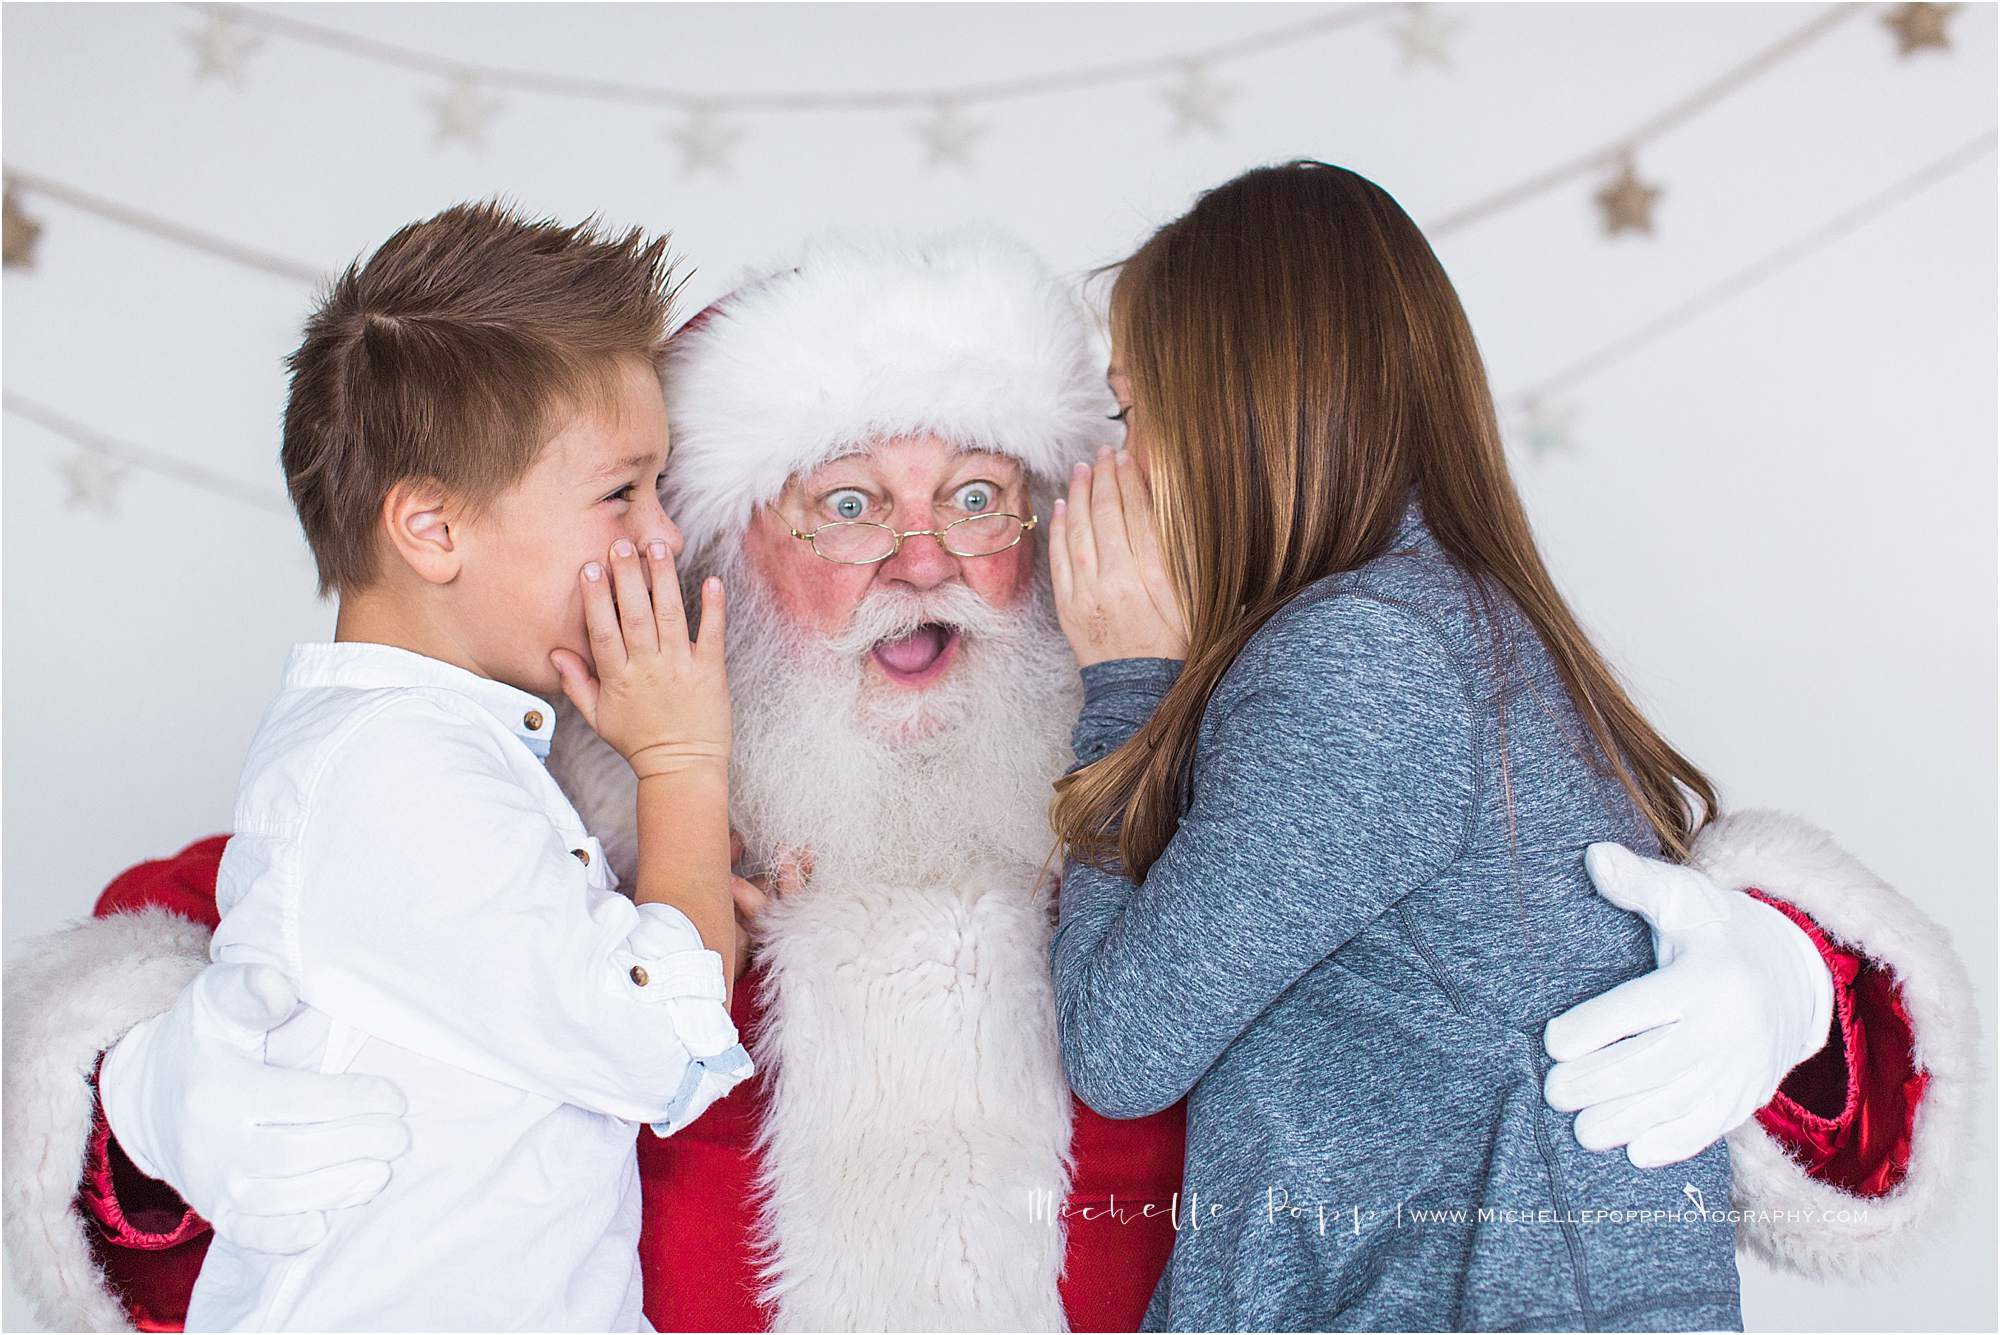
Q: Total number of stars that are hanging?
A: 11